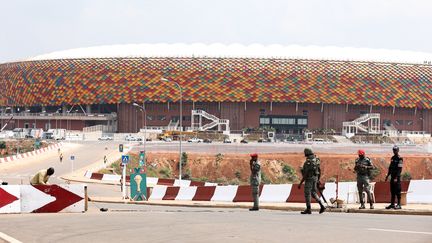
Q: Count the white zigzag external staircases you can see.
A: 2